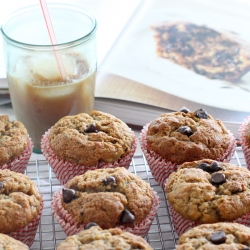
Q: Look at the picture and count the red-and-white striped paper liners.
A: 7